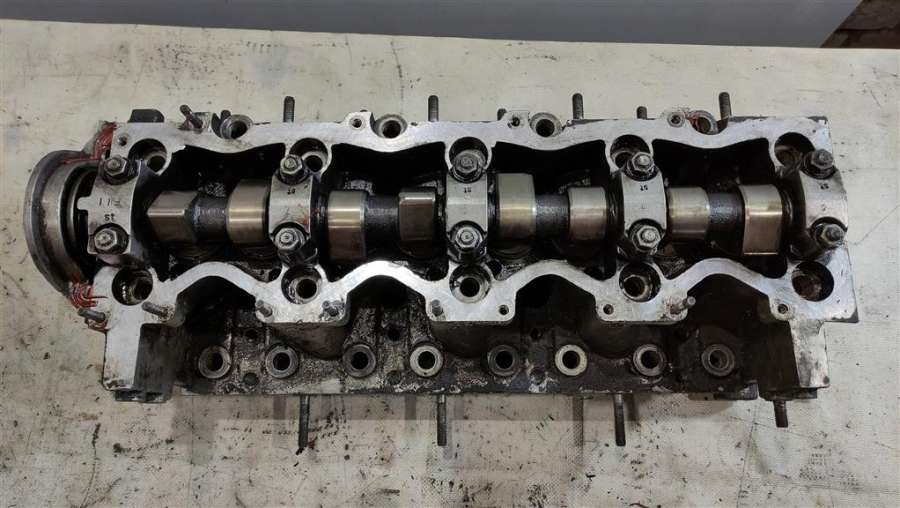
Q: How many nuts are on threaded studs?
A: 10